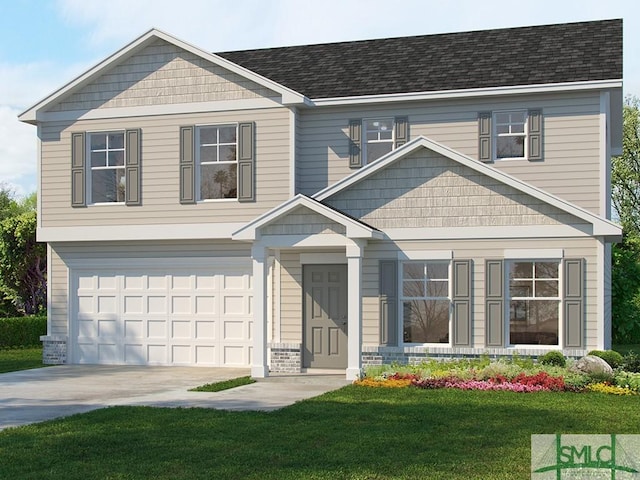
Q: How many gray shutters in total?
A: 12